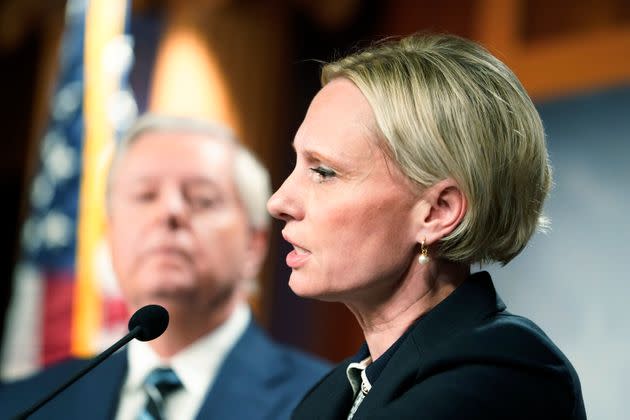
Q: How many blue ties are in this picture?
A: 1